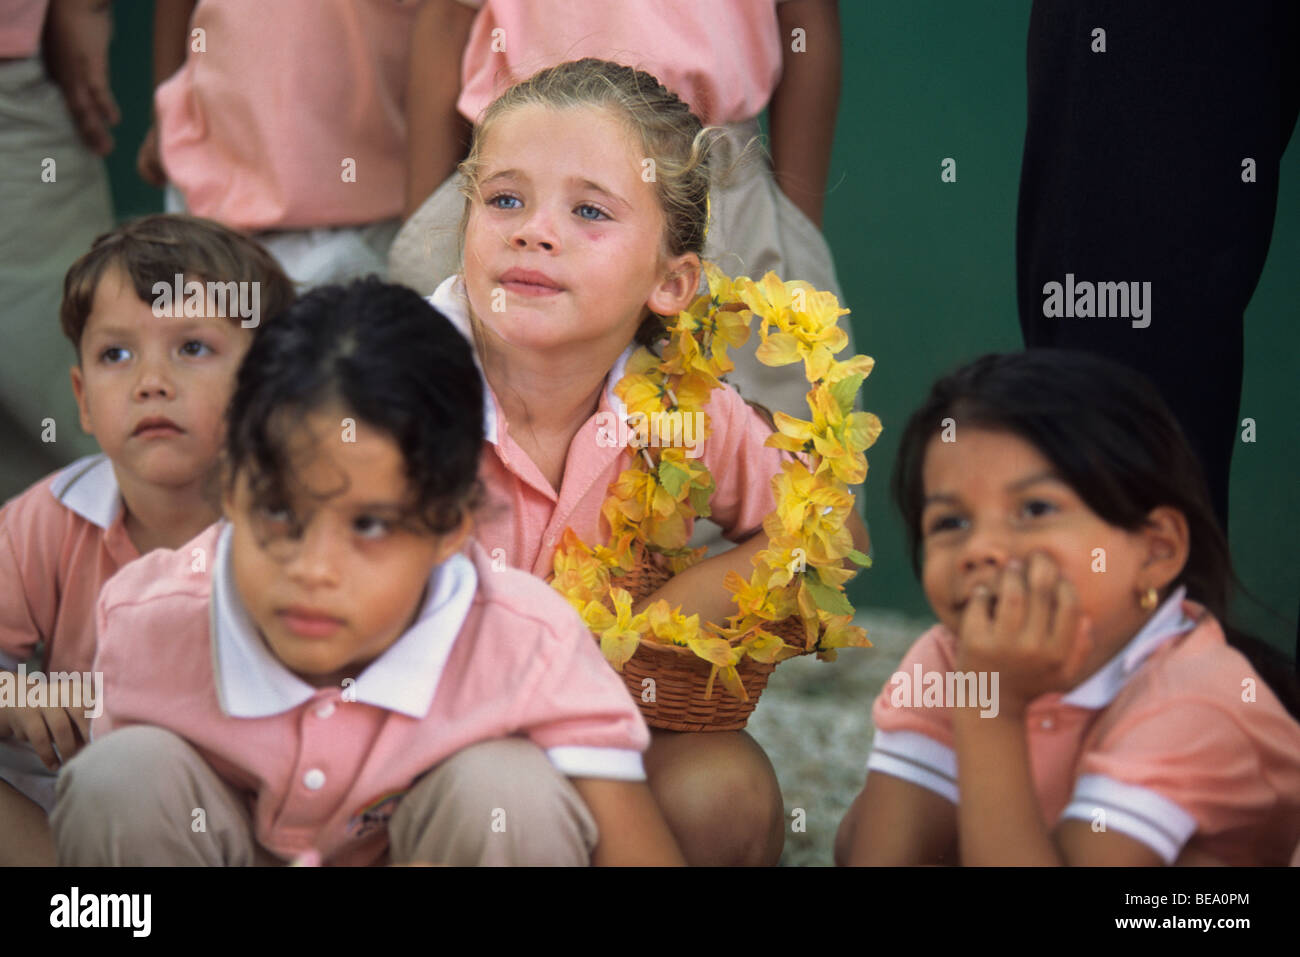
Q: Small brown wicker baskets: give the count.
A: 1